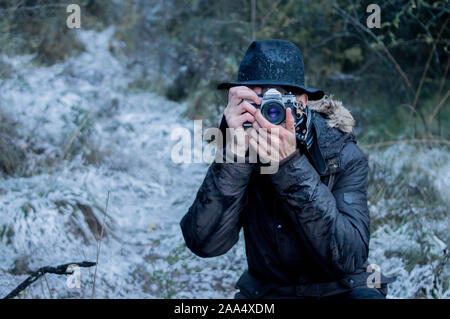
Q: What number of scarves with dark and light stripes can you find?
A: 1